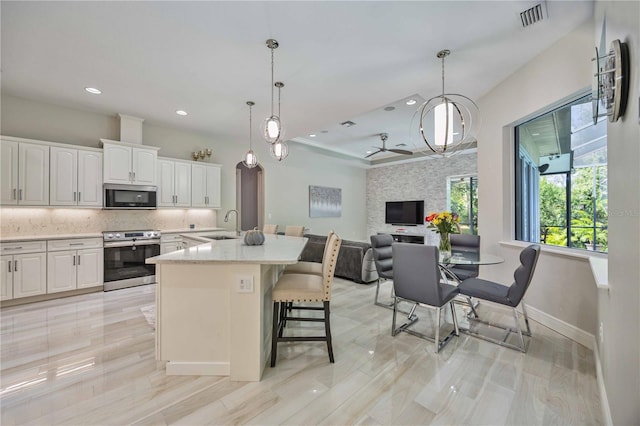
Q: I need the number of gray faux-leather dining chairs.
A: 4